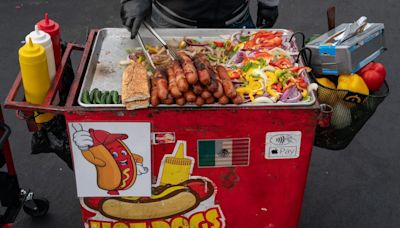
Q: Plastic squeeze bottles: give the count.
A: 3